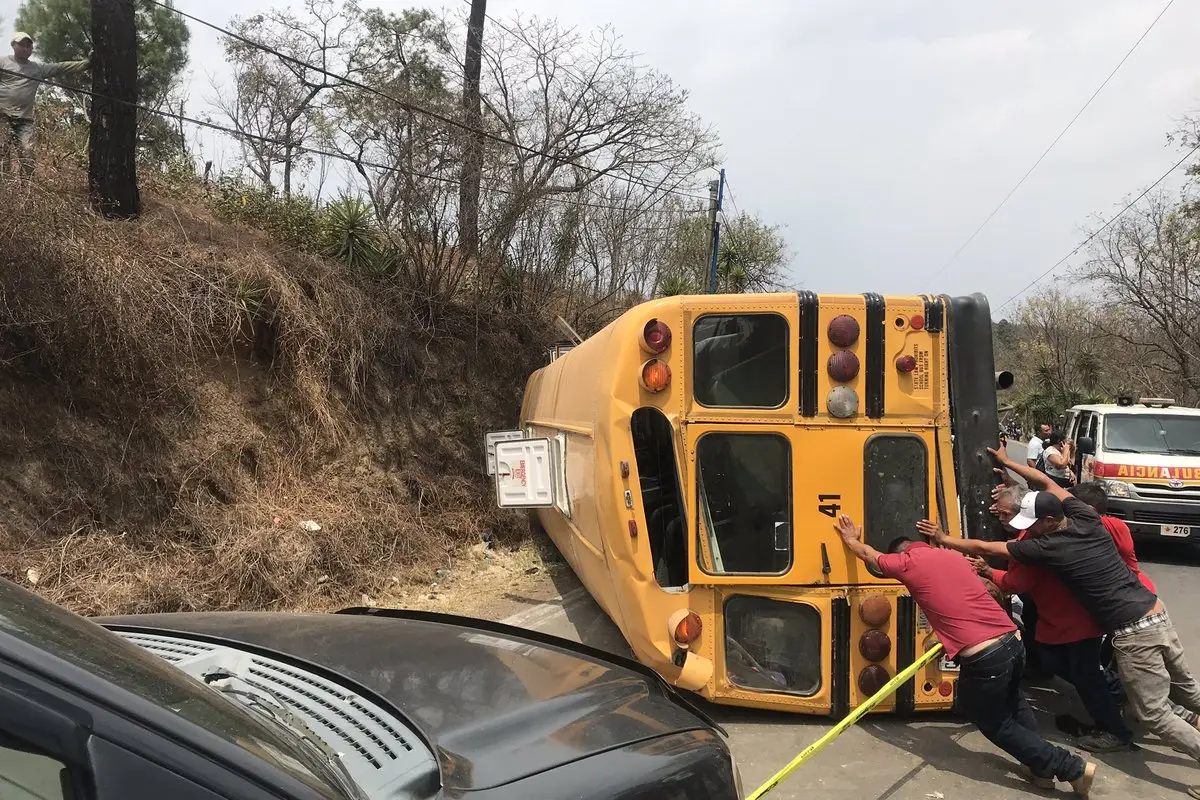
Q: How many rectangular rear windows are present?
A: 4